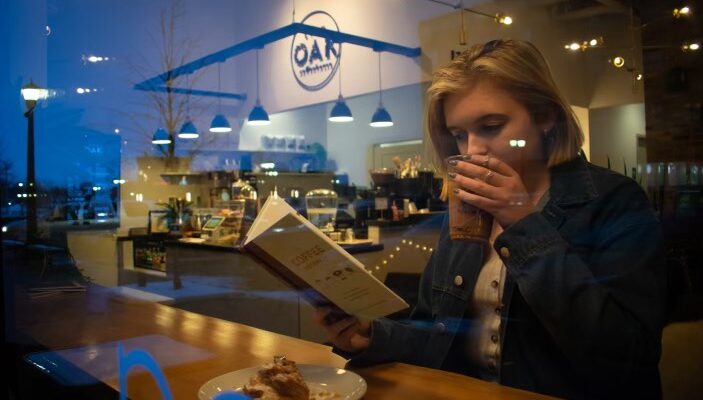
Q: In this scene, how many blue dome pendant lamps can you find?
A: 6